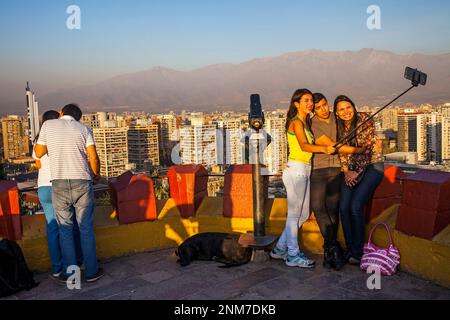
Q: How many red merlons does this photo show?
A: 6